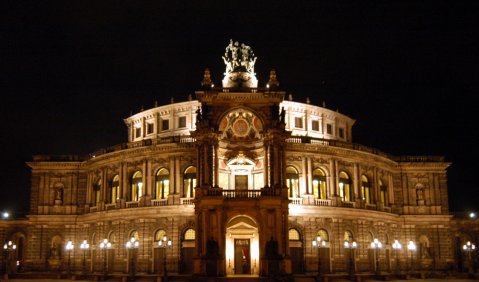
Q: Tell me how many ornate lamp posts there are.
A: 12